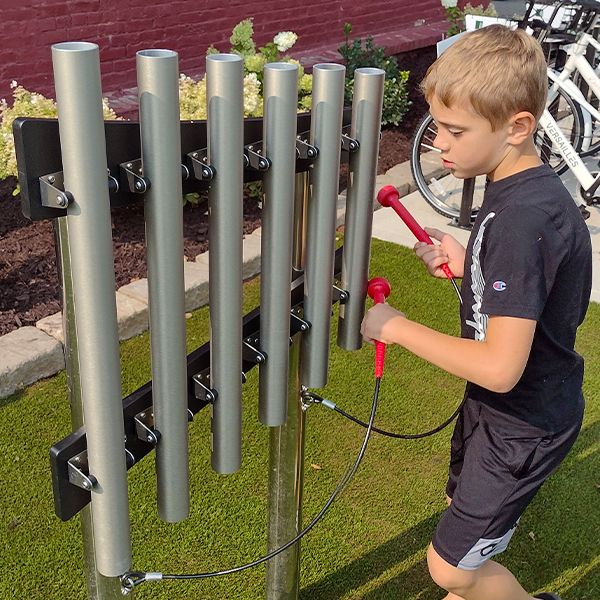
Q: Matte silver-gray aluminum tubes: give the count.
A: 6